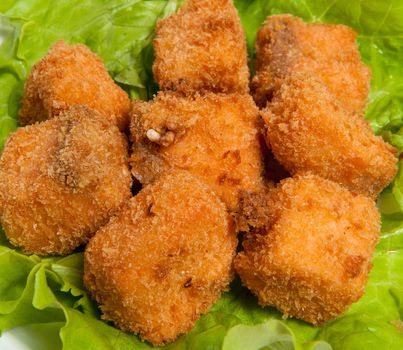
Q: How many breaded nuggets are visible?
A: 8